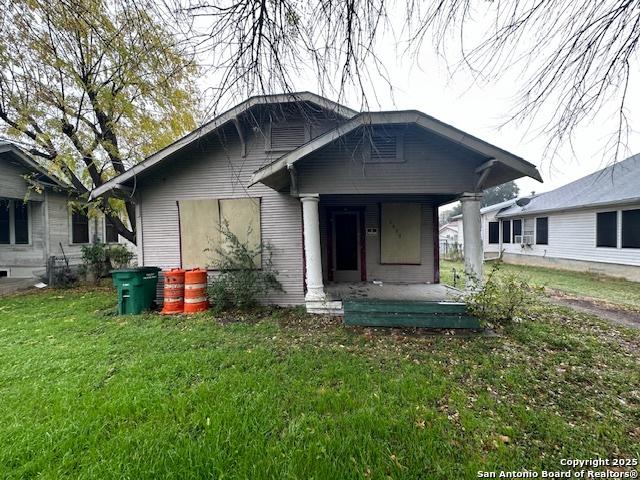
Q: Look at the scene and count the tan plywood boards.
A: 3